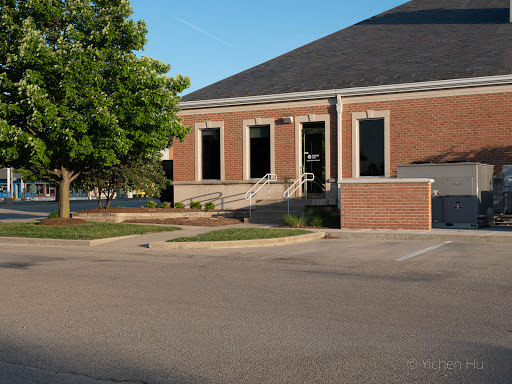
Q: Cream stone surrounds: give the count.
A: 4